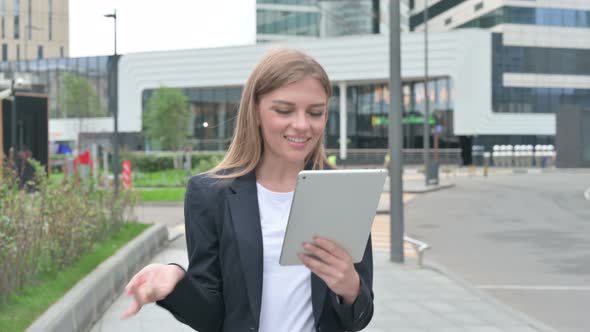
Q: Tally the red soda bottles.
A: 0